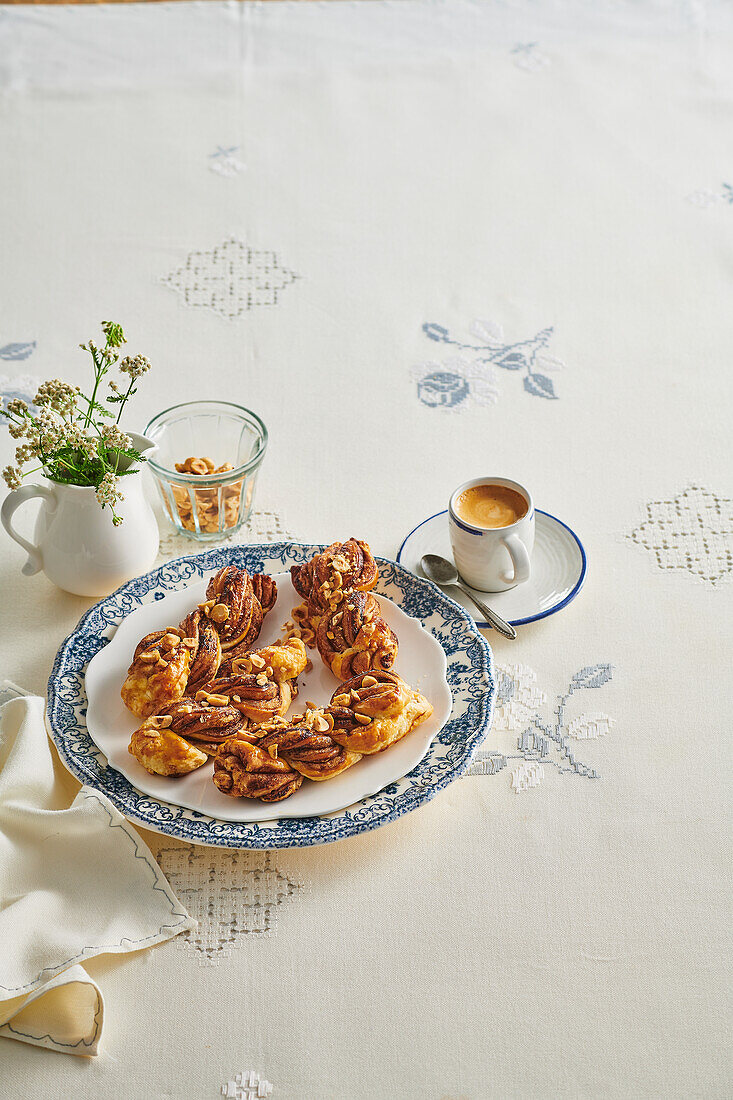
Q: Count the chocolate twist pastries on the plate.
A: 4